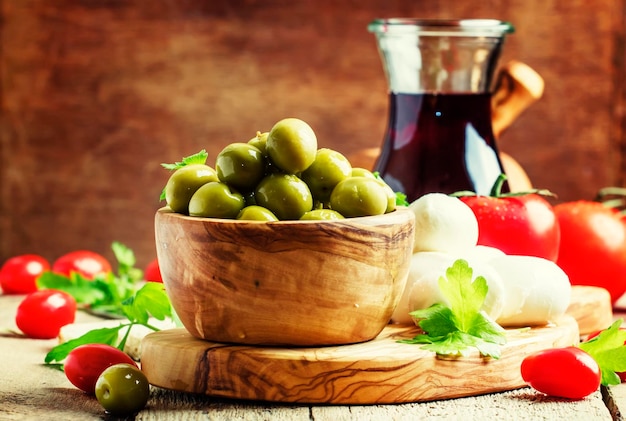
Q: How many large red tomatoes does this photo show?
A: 2